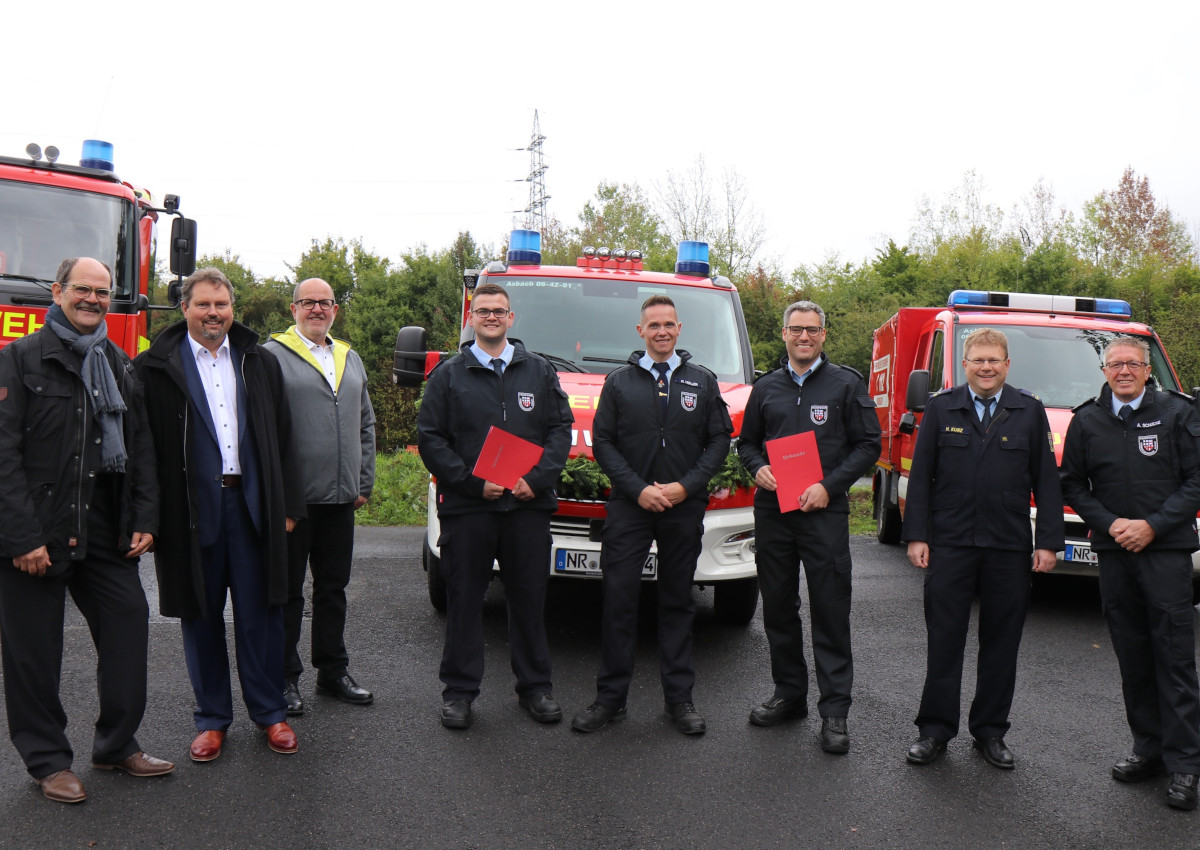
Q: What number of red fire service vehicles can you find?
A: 3